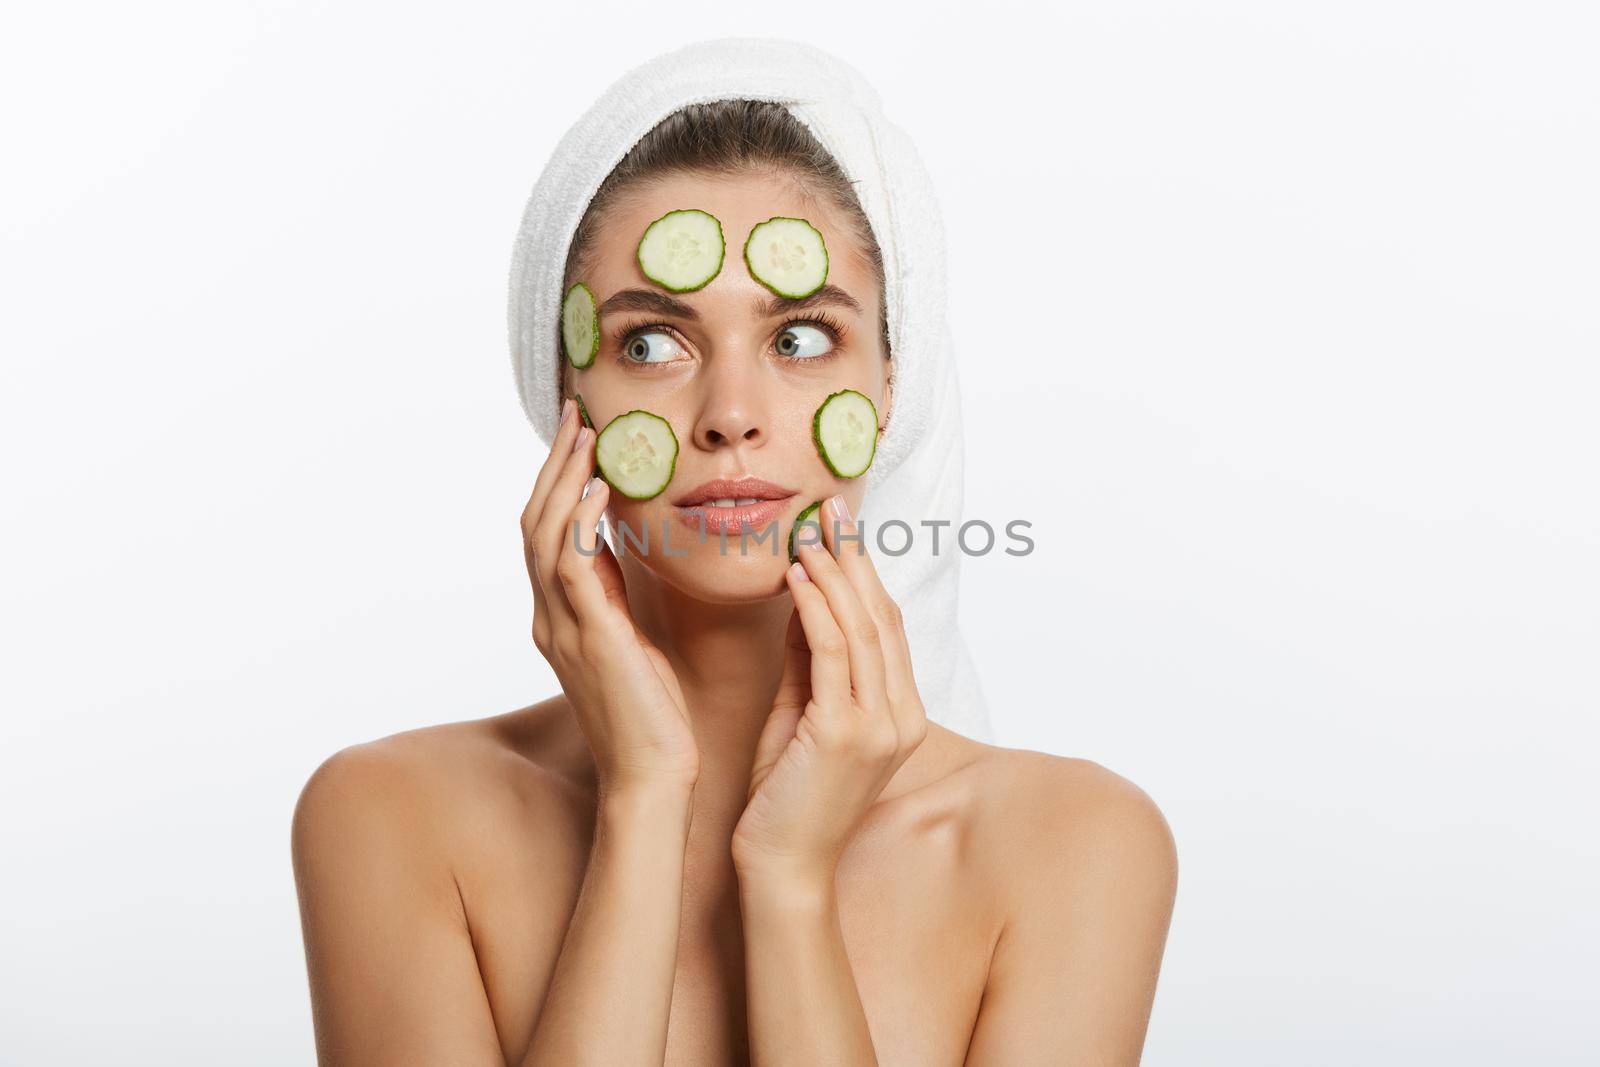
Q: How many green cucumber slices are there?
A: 7